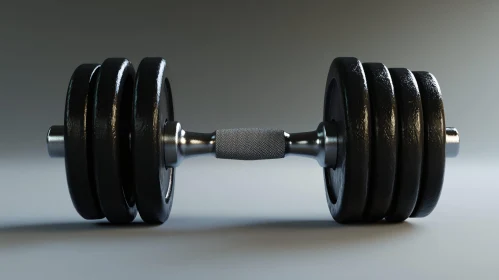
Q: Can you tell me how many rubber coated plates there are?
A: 7